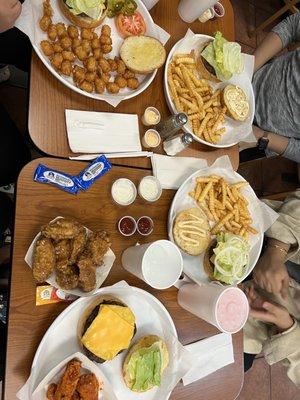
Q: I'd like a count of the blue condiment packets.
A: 2